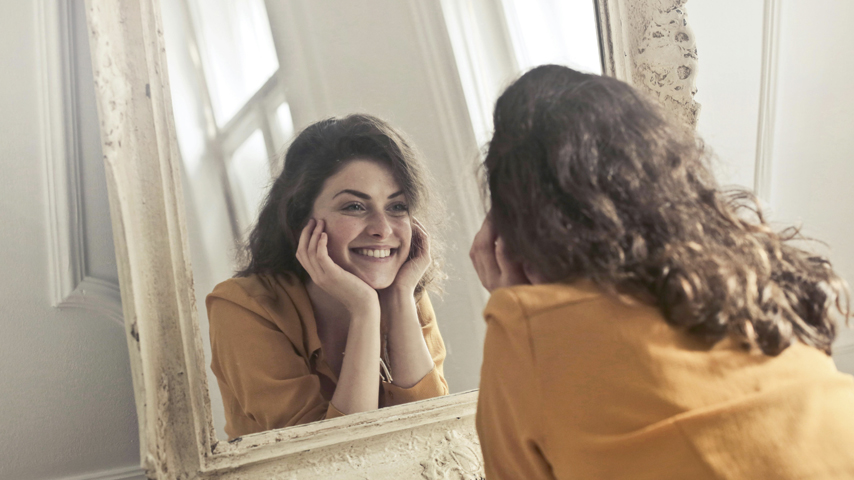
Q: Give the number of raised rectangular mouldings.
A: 2